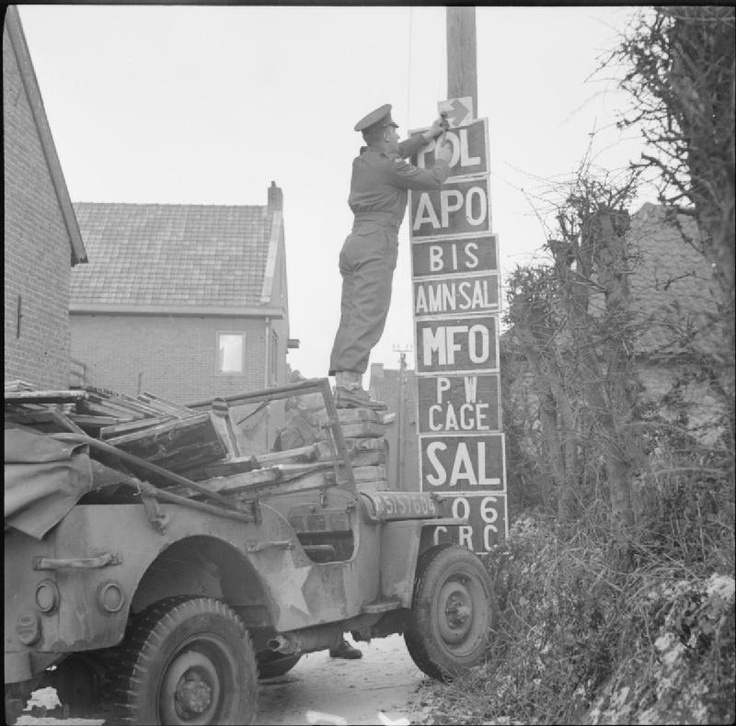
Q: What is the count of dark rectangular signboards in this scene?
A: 8